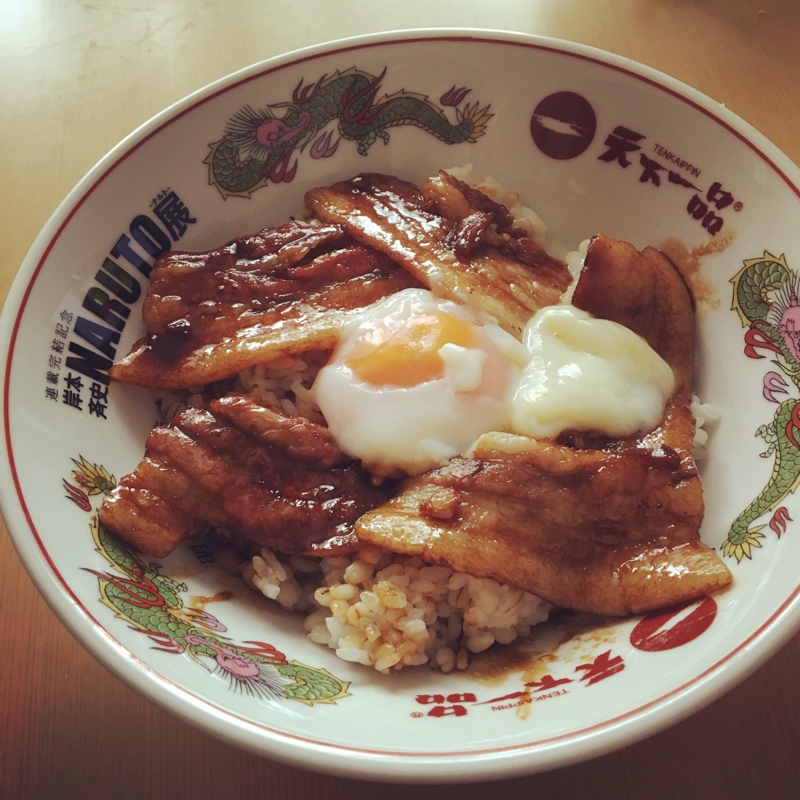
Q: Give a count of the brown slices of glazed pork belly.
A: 5